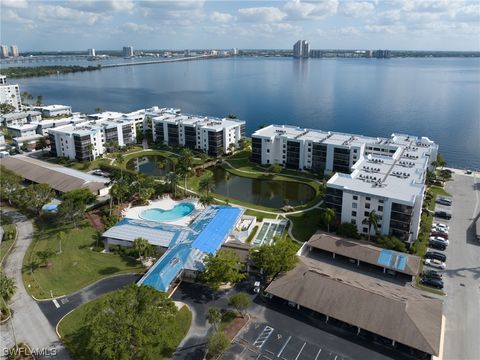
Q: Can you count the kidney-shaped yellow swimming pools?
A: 0